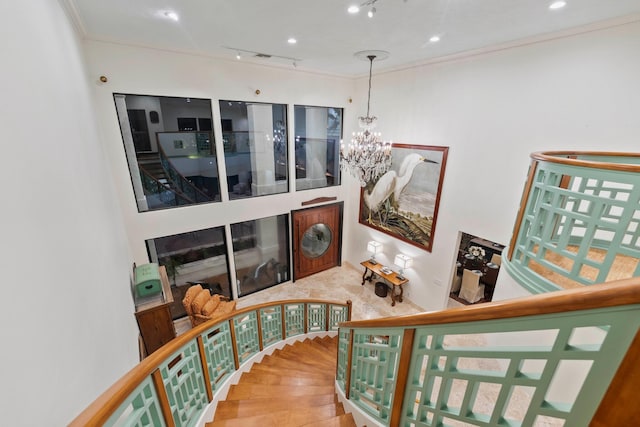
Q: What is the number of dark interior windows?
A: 5